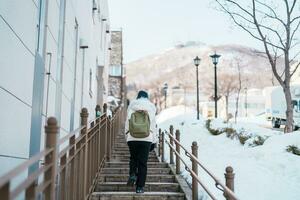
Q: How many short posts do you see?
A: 6